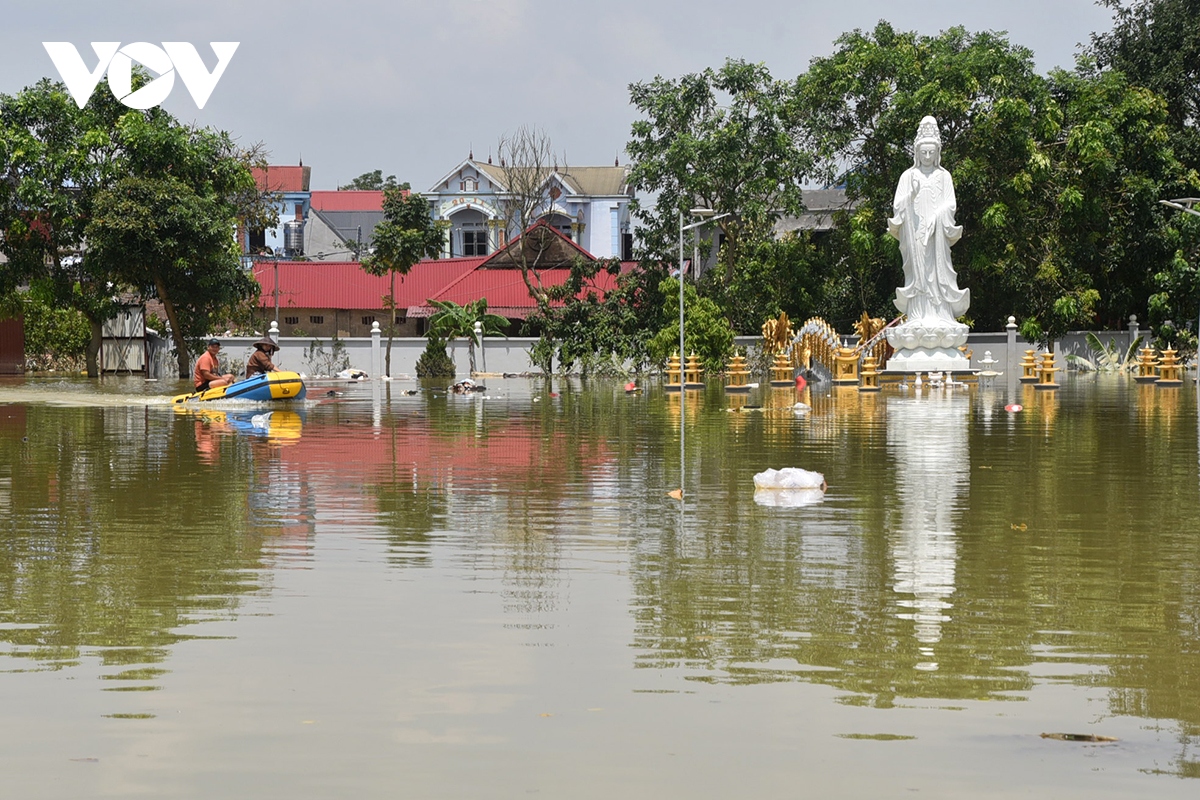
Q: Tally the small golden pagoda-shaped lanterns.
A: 9